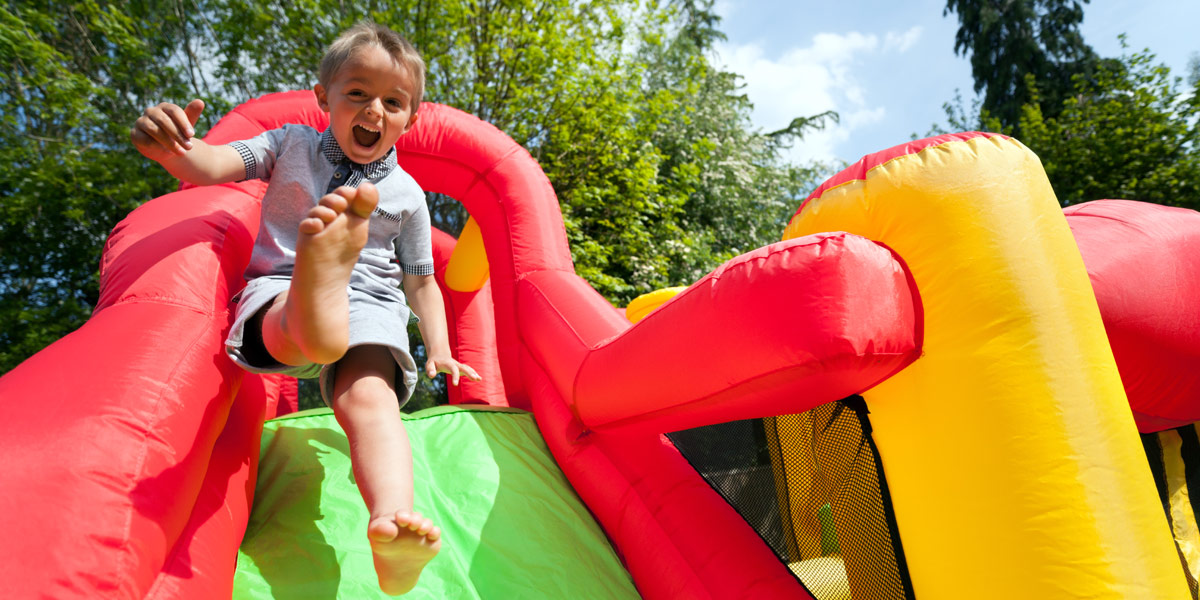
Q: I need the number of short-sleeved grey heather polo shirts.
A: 1